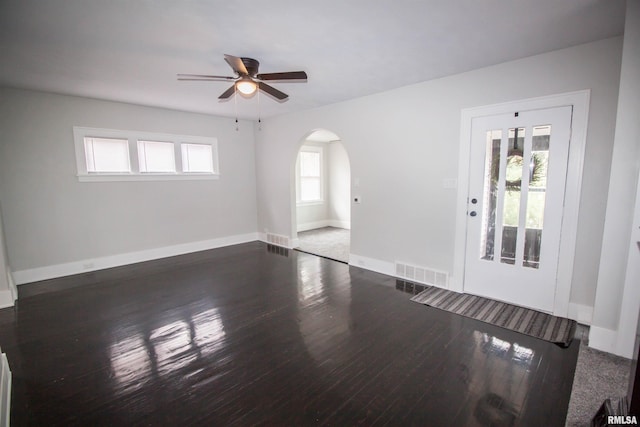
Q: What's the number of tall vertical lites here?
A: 3